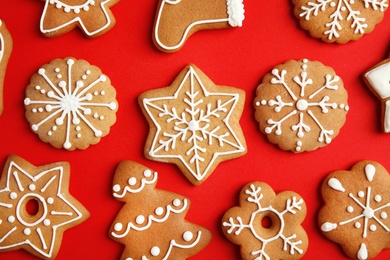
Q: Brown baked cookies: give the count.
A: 12